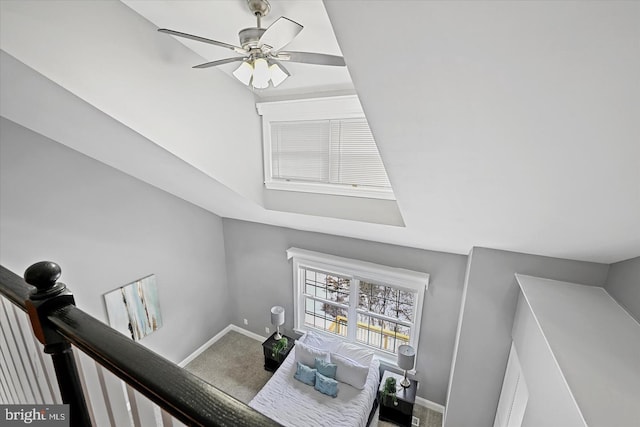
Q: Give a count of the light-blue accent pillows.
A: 3